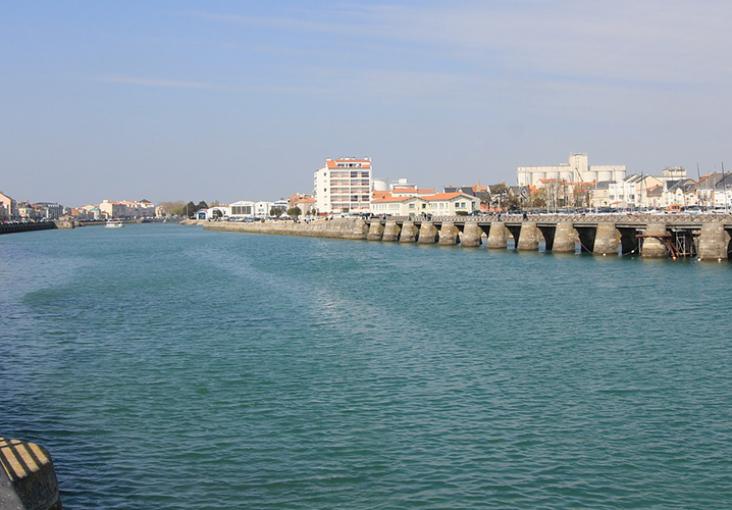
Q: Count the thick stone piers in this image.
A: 12